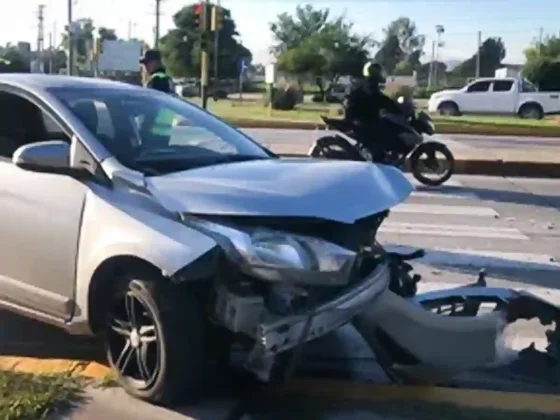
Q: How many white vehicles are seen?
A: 1